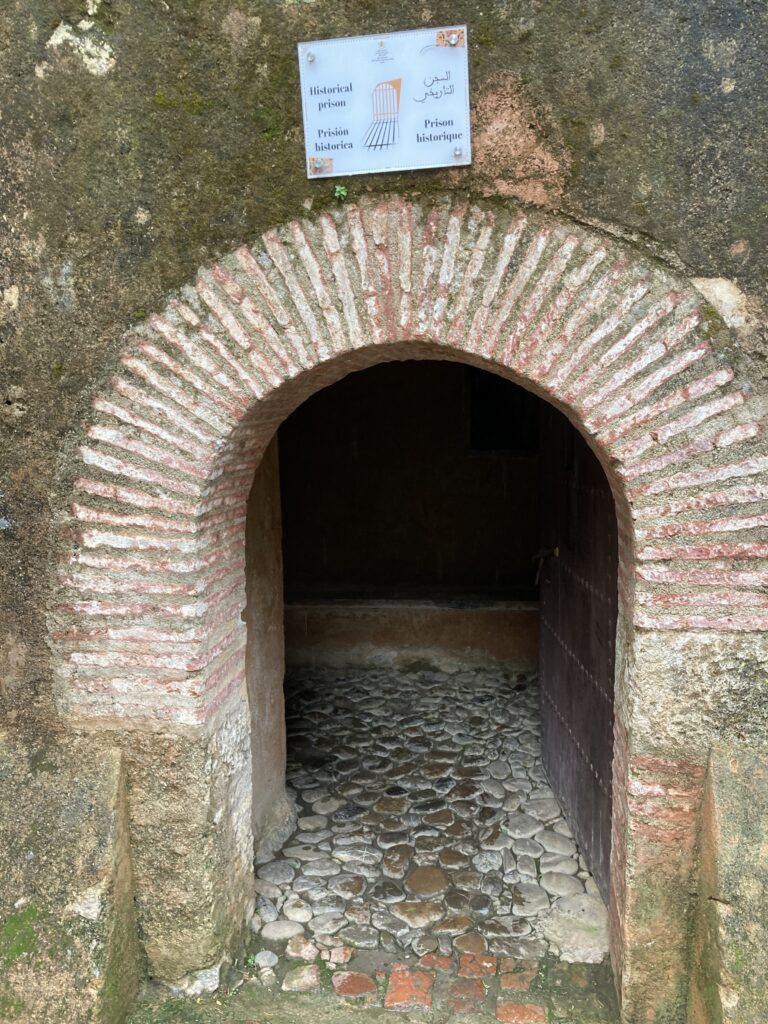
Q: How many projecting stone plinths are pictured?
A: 2